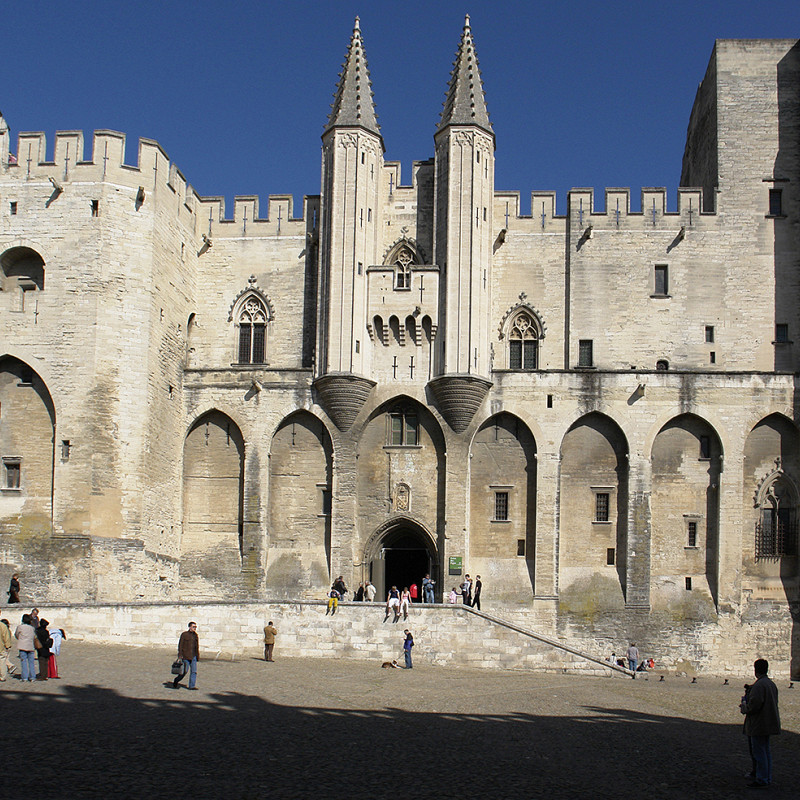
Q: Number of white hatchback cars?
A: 0